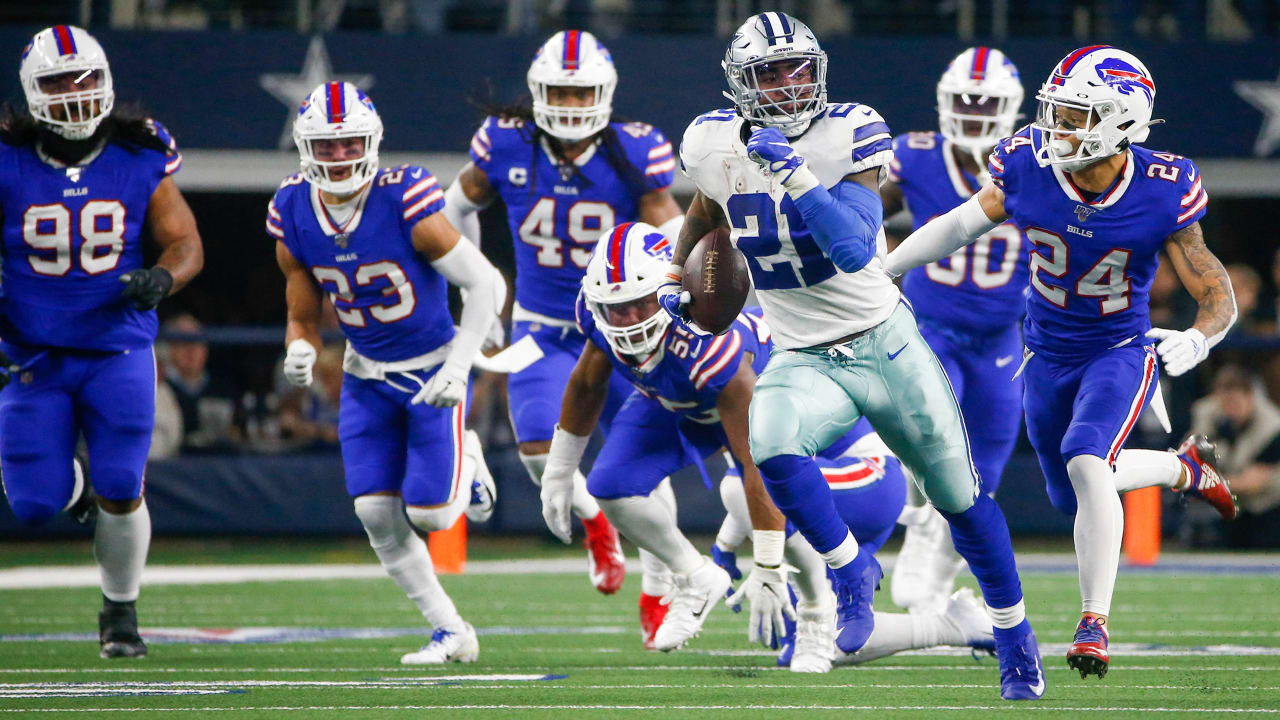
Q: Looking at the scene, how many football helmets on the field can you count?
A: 7